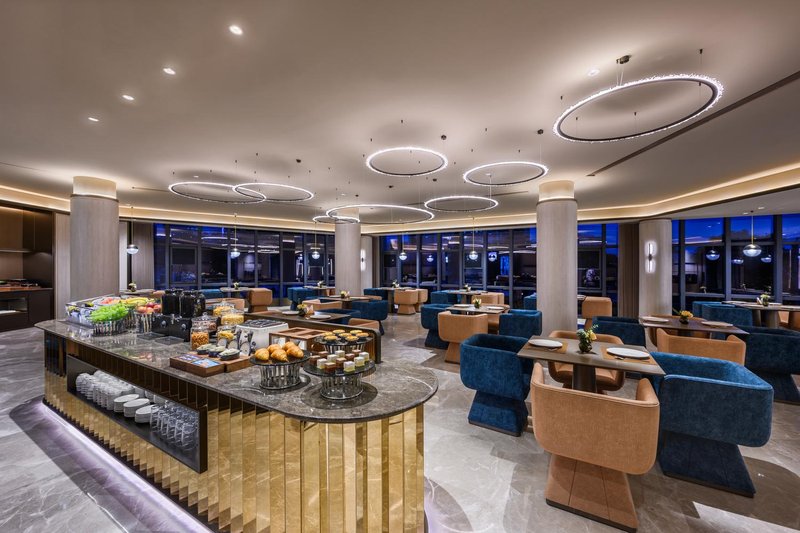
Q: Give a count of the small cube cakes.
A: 12